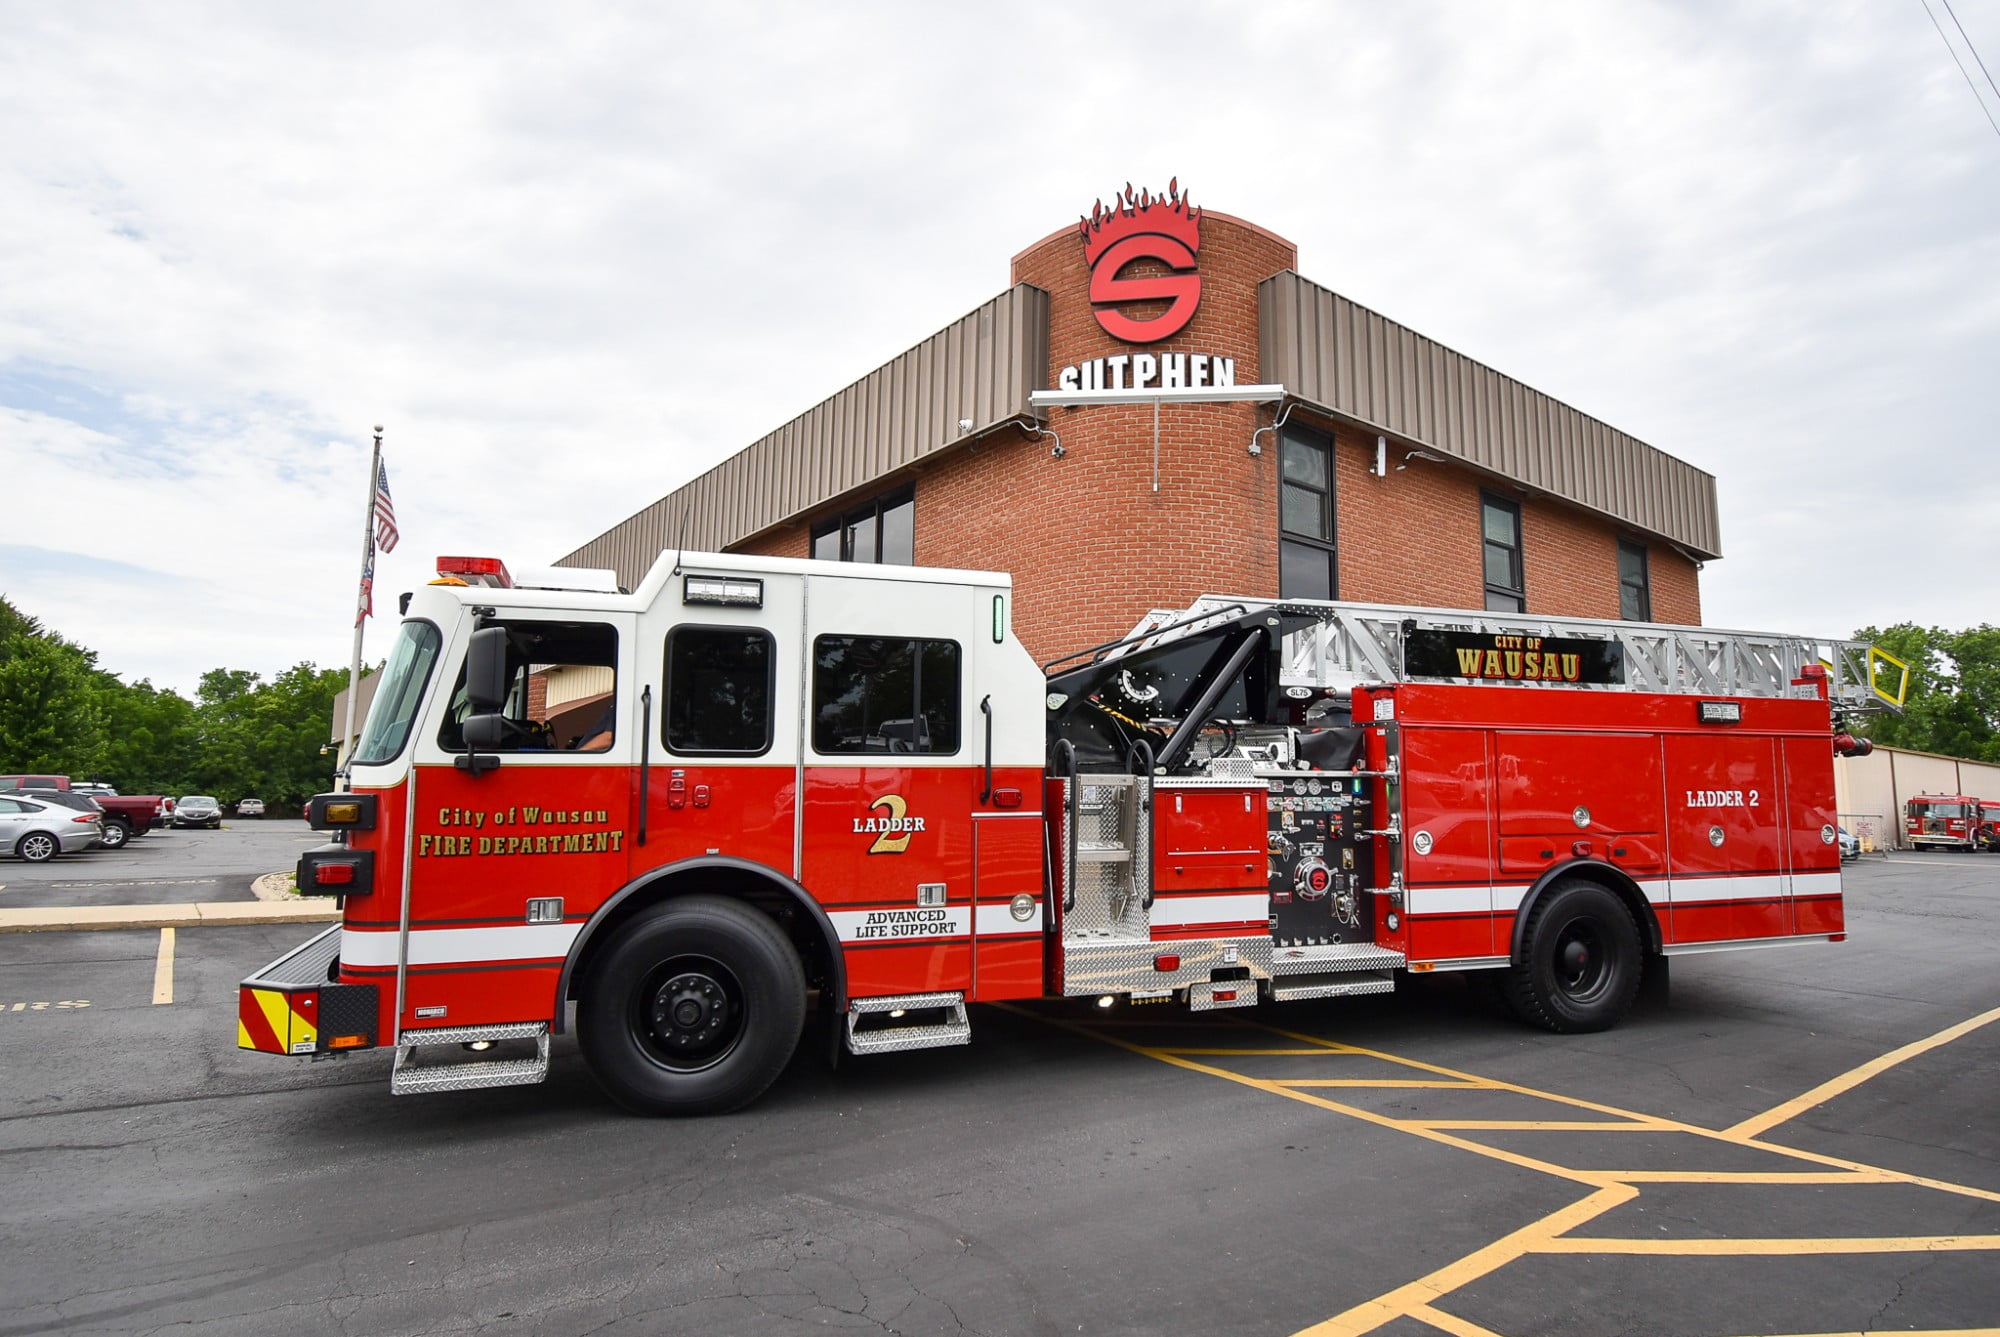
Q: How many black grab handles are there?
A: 4